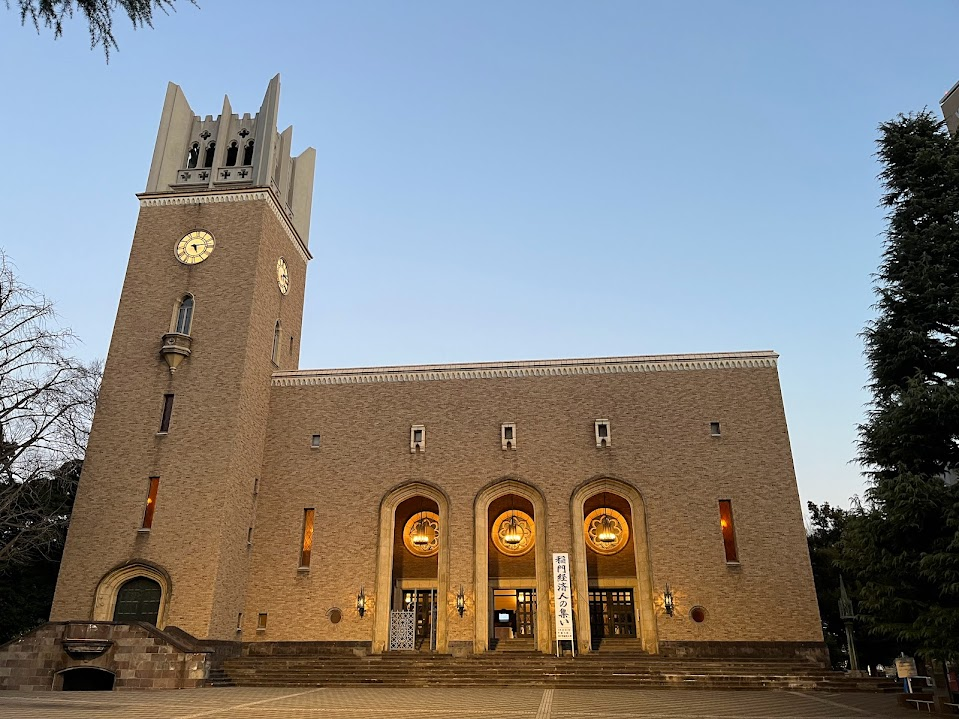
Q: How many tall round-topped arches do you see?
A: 3